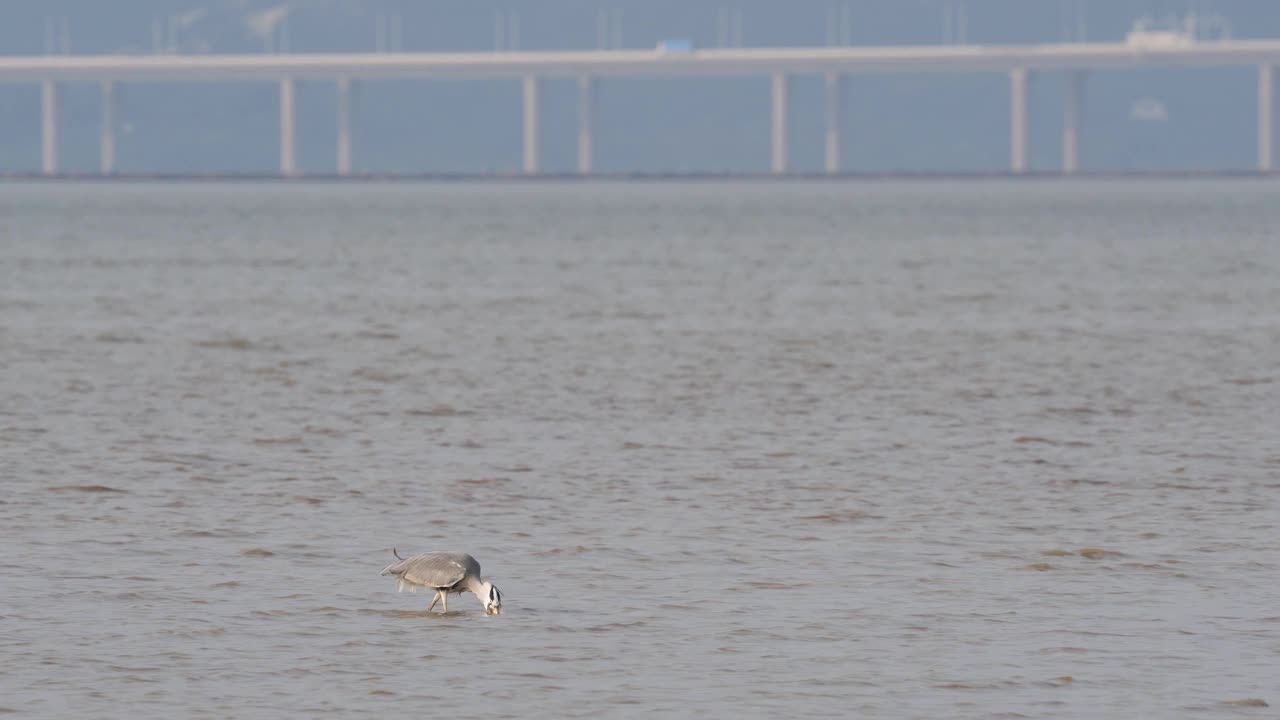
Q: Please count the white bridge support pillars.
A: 11